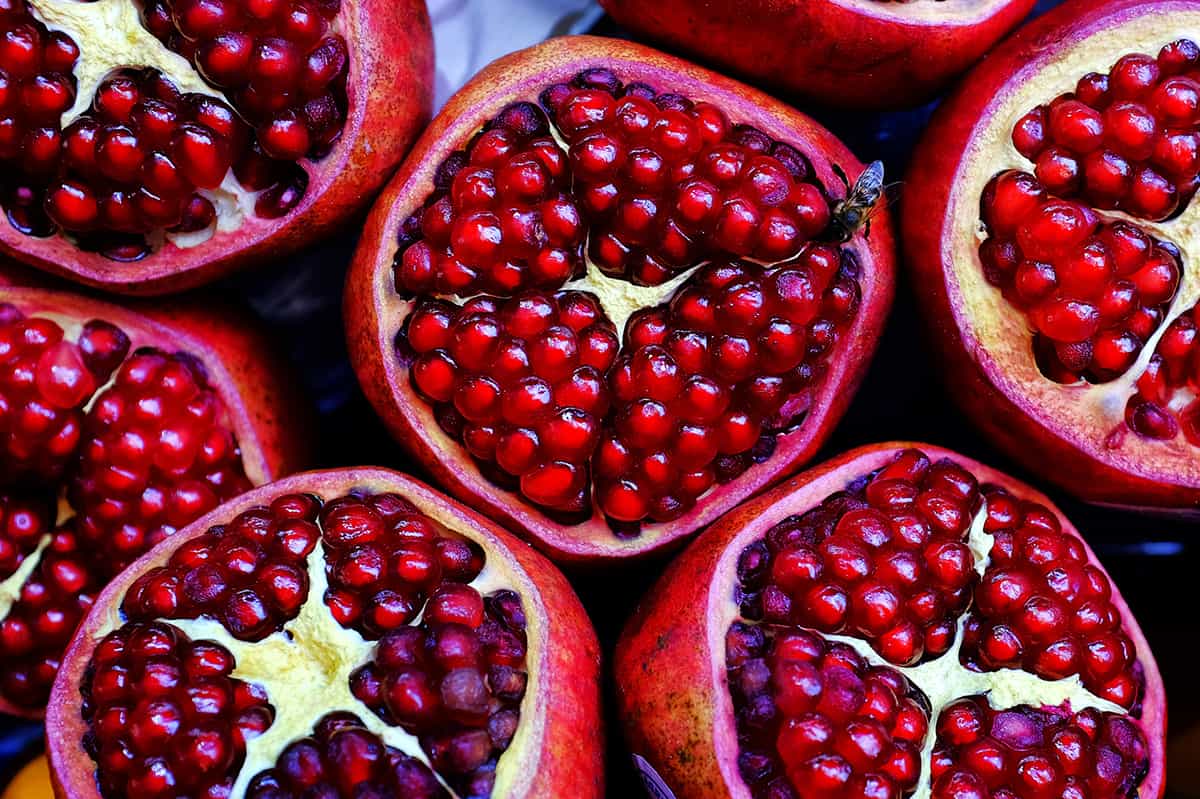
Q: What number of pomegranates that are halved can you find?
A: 7